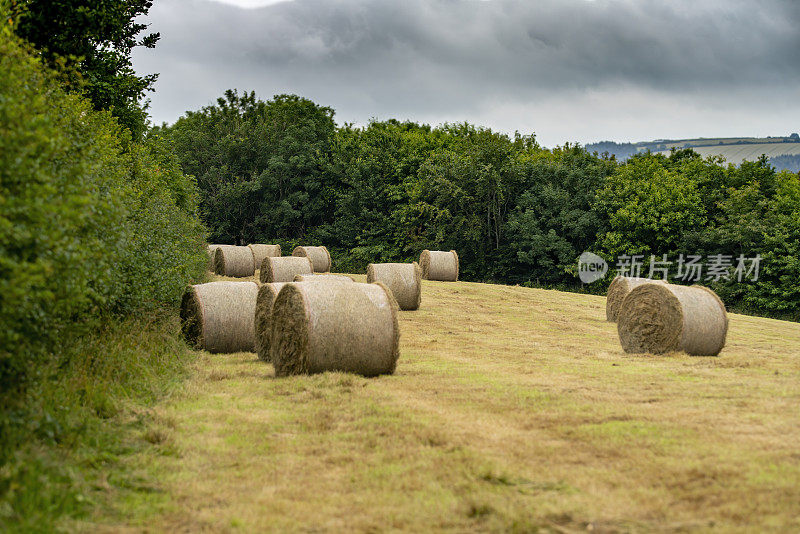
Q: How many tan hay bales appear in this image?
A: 13